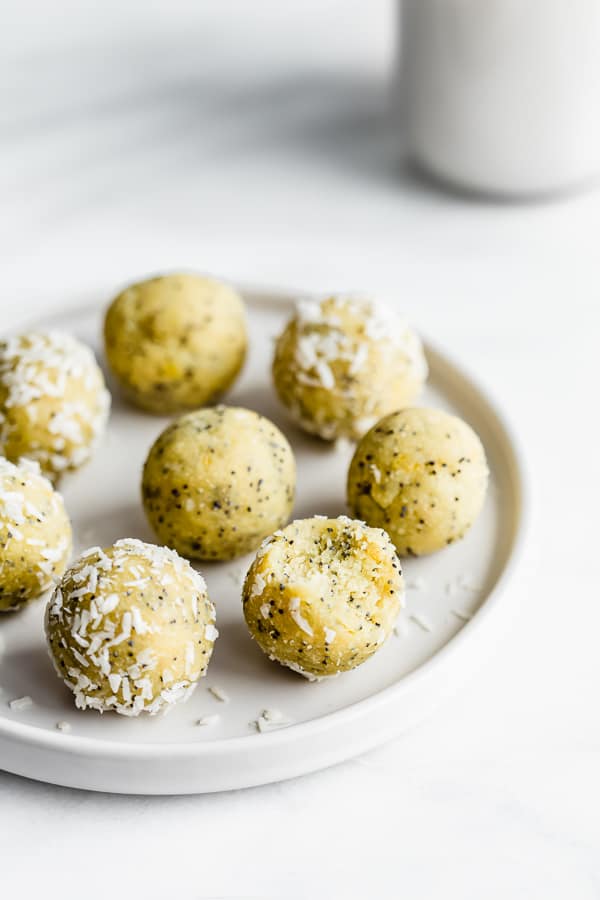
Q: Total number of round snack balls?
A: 8